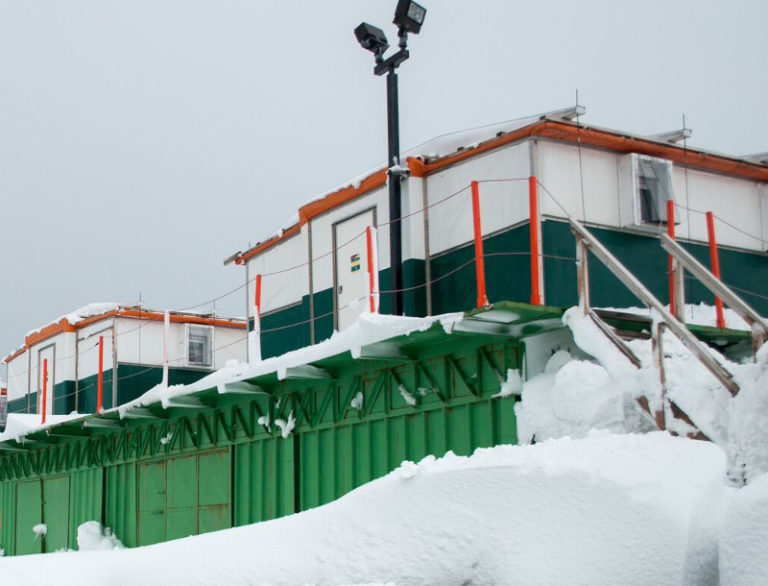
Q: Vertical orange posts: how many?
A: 8